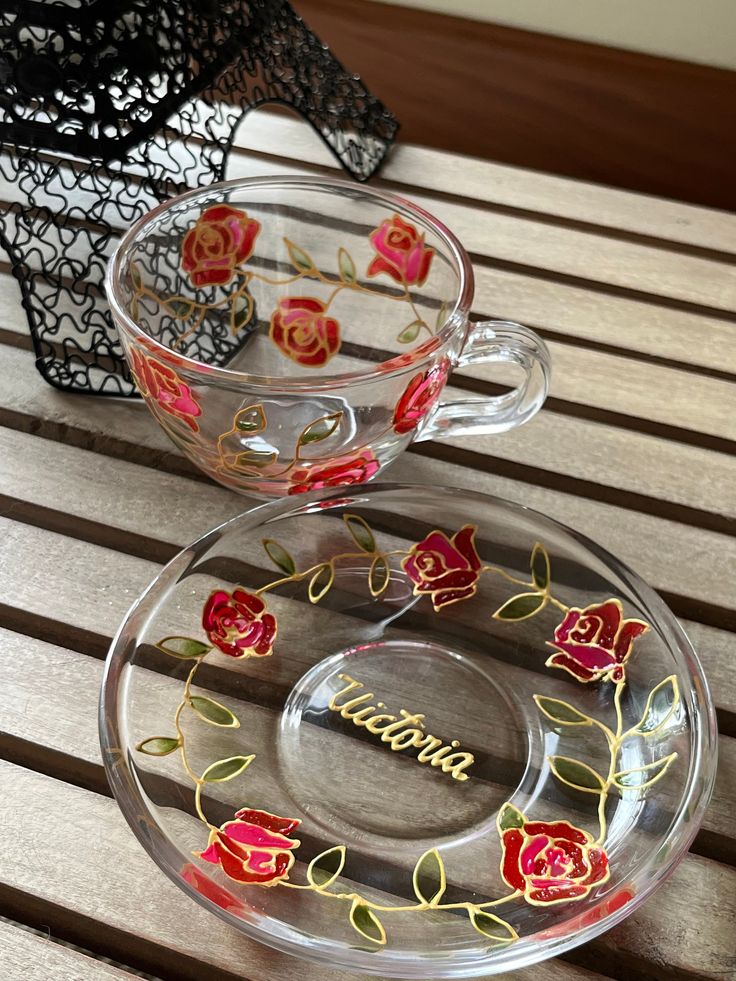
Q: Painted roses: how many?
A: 11